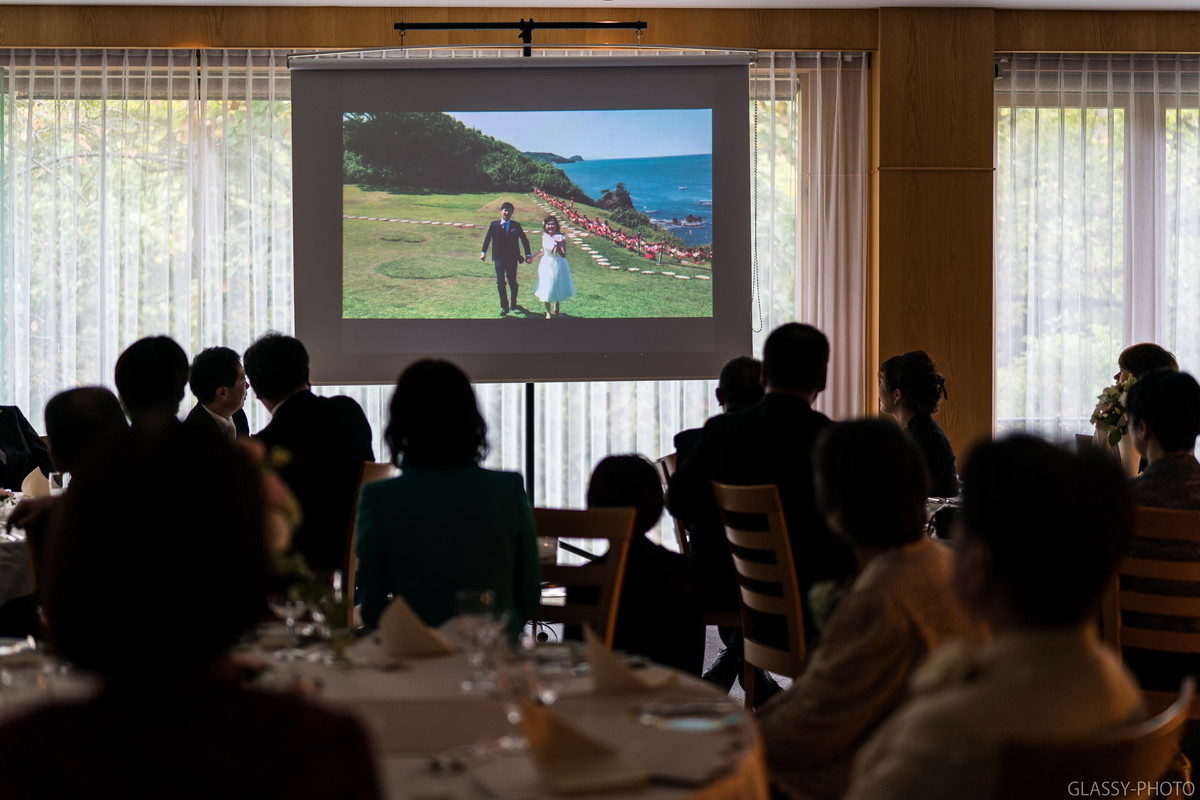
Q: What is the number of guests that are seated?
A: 14